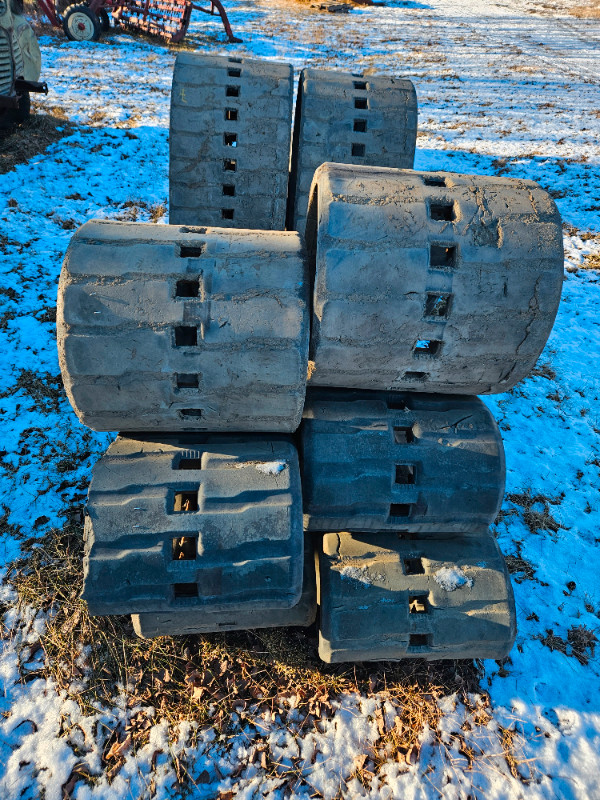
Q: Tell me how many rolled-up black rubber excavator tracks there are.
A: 8